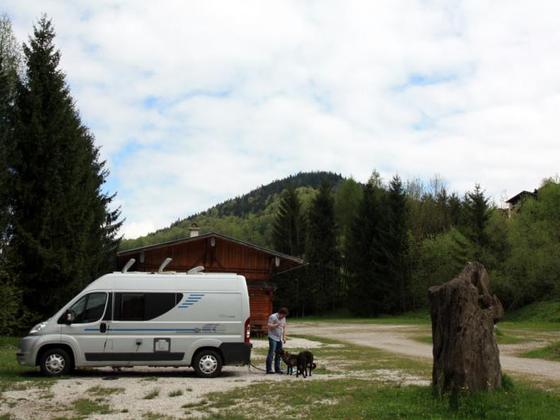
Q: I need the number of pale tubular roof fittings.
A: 3